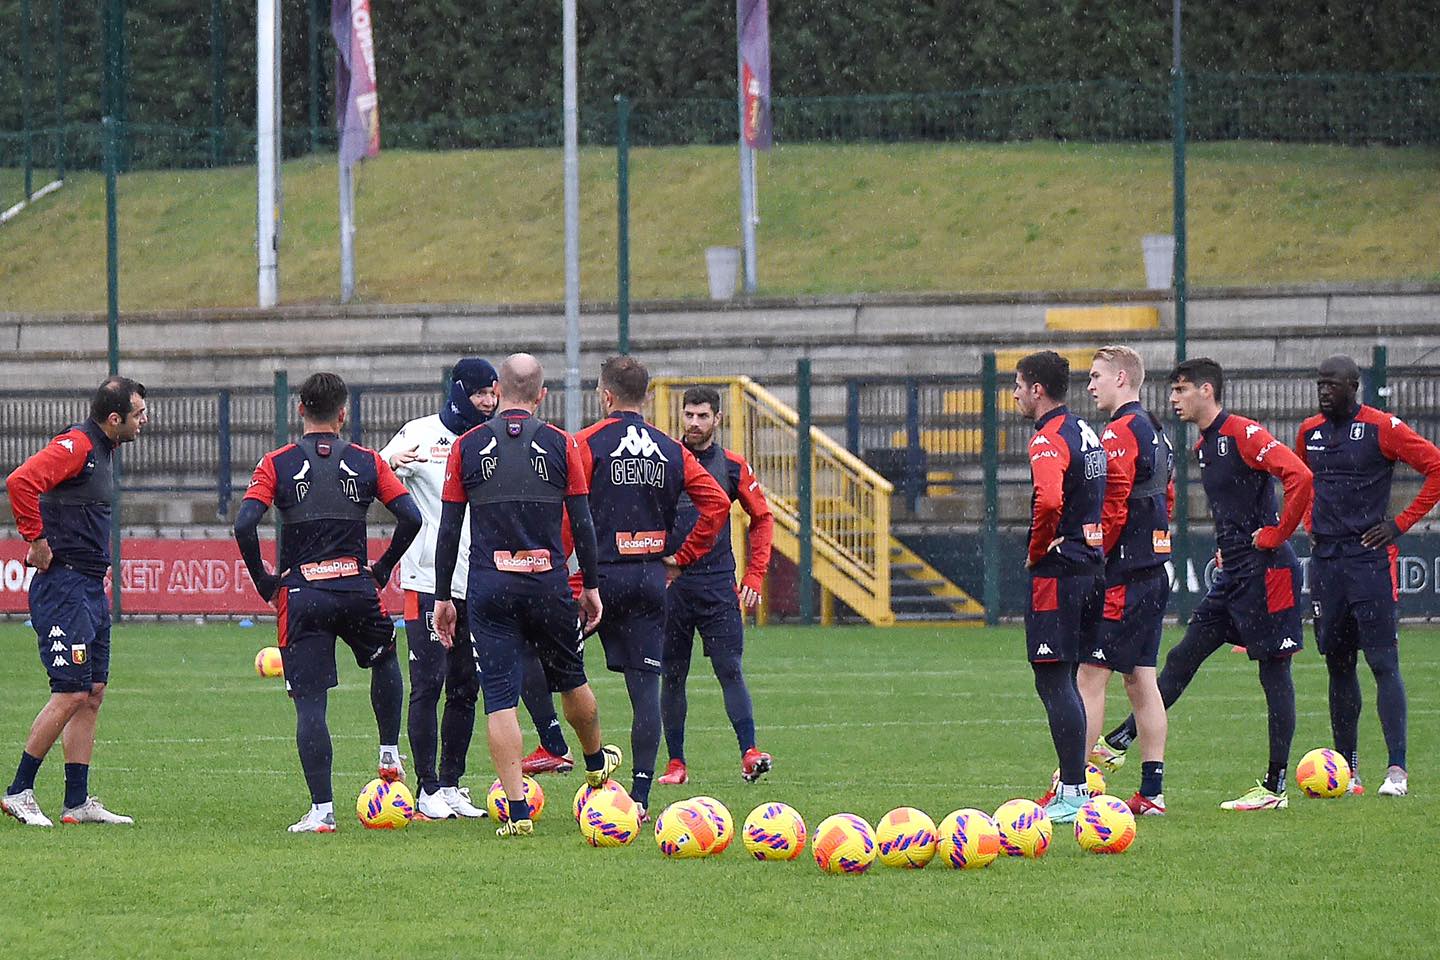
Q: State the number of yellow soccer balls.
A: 15